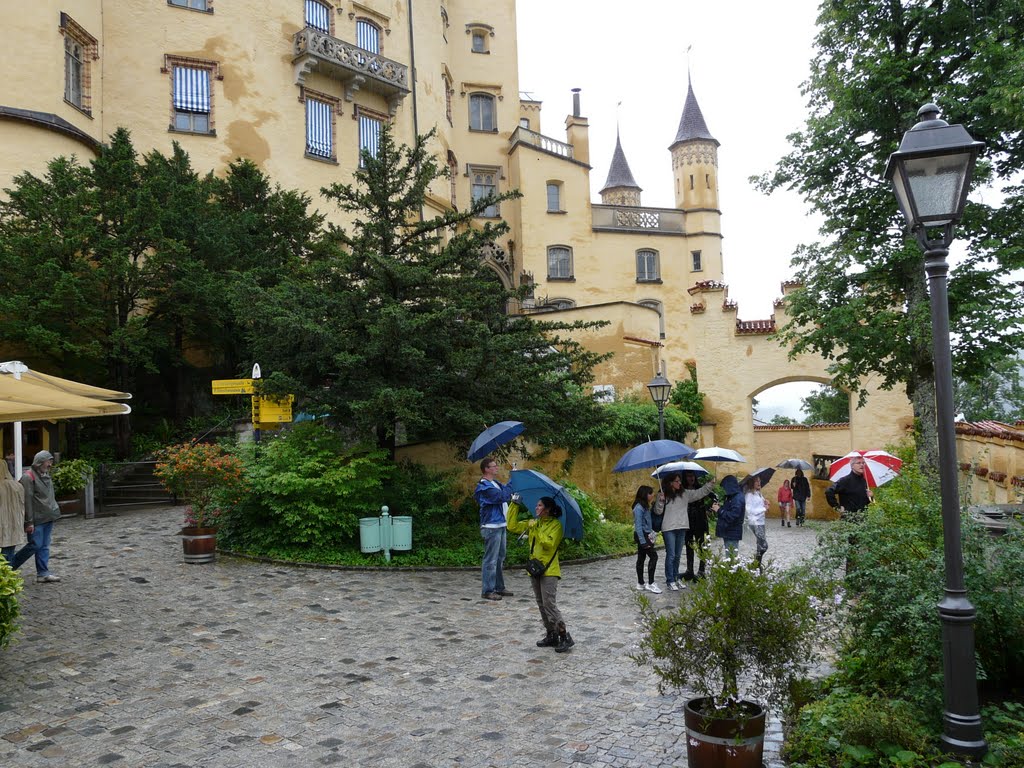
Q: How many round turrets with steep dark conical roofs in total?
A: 2